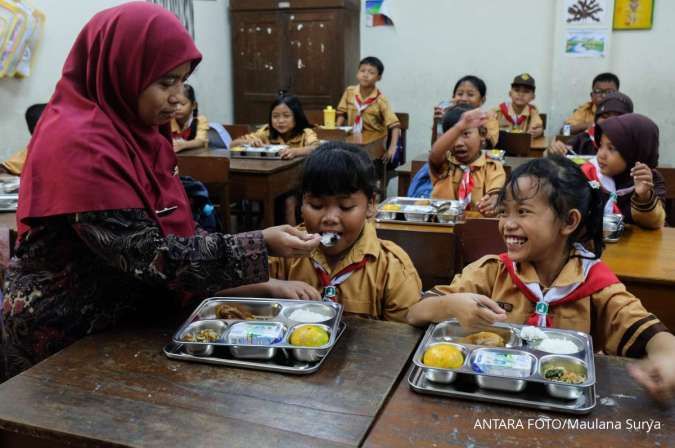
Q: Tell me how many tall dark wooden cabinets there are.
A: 1